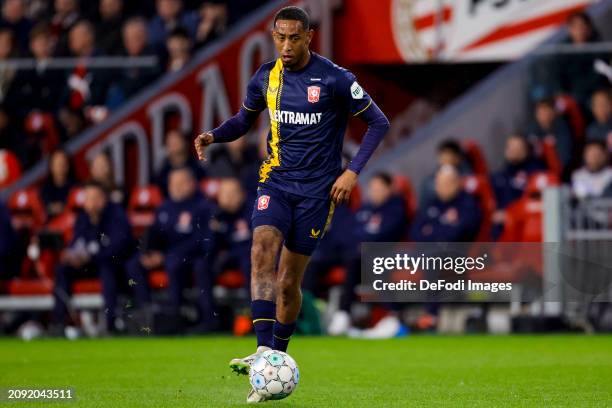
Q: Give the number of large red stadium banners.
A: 2